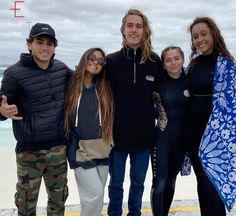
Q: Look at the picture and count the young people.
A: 5